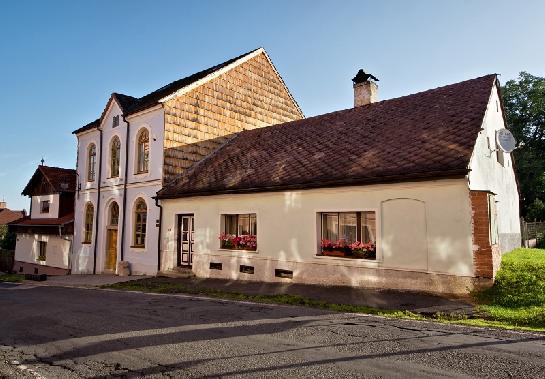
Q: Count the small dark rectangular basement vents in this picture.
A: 3